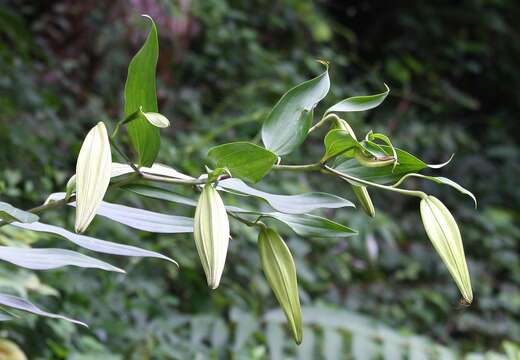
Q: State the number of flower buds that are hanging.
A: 5